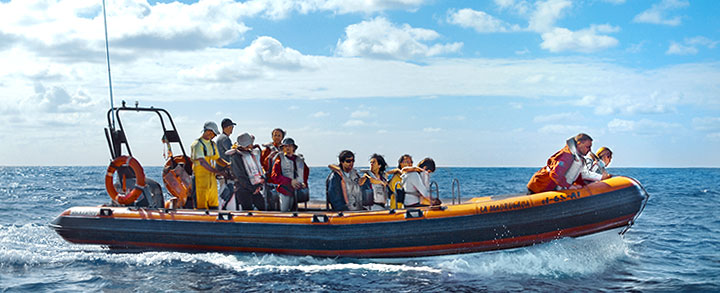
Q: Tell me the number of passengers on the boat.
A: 11